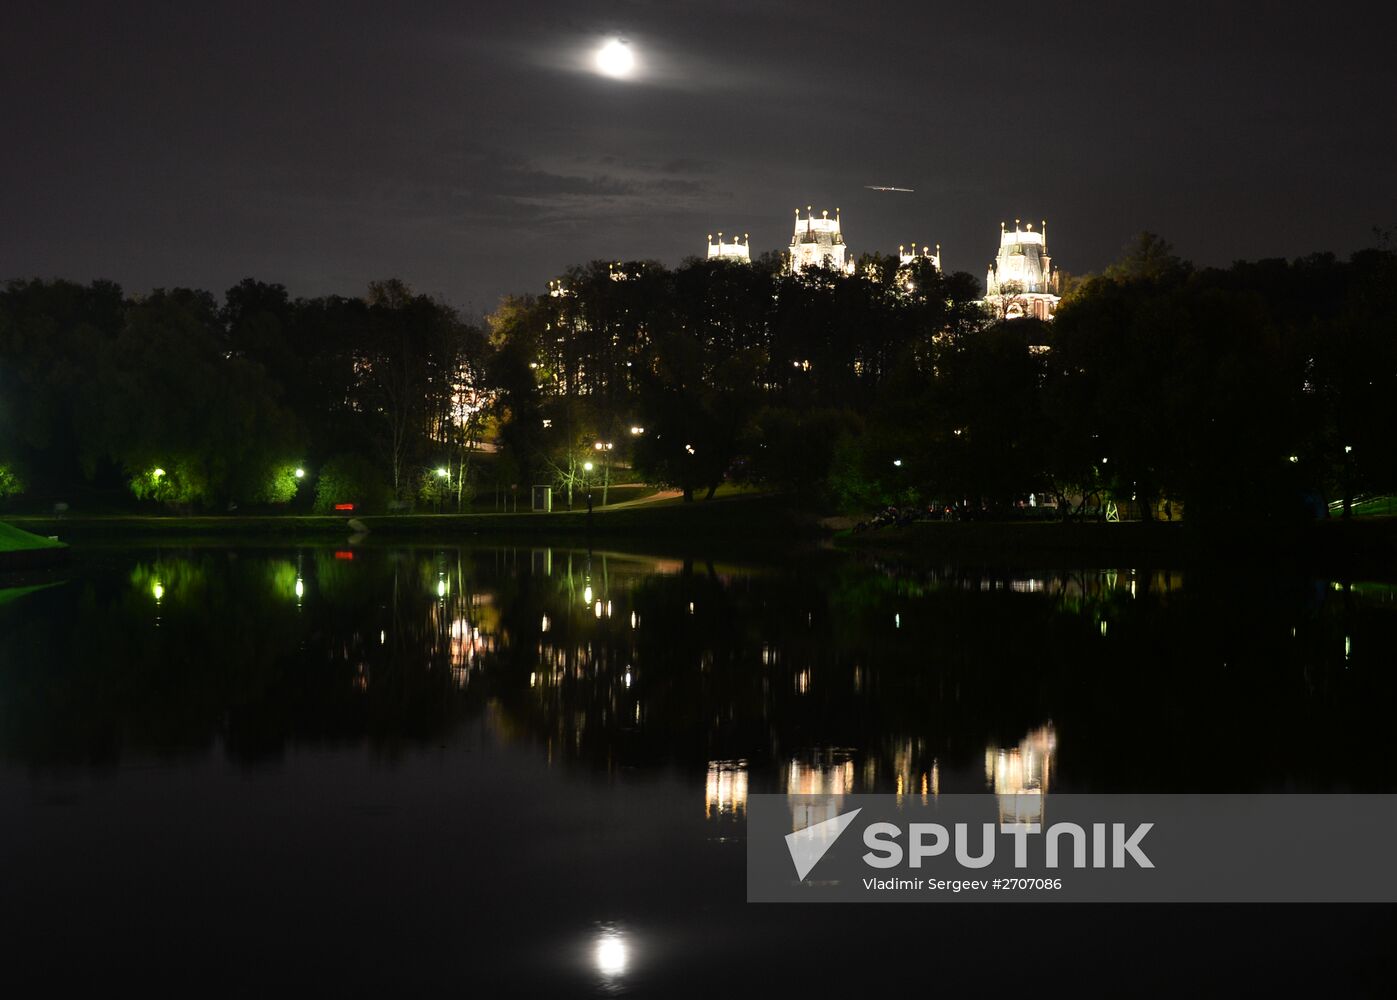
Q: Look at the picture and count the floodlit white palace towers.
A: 4